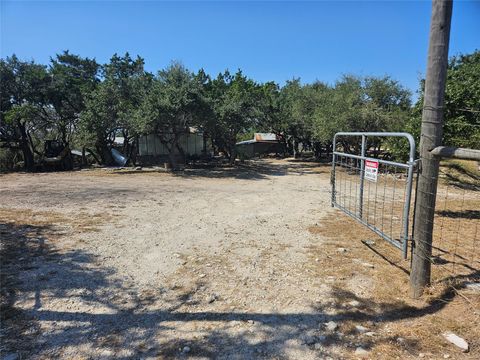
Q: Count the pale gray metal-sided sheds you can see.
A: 1